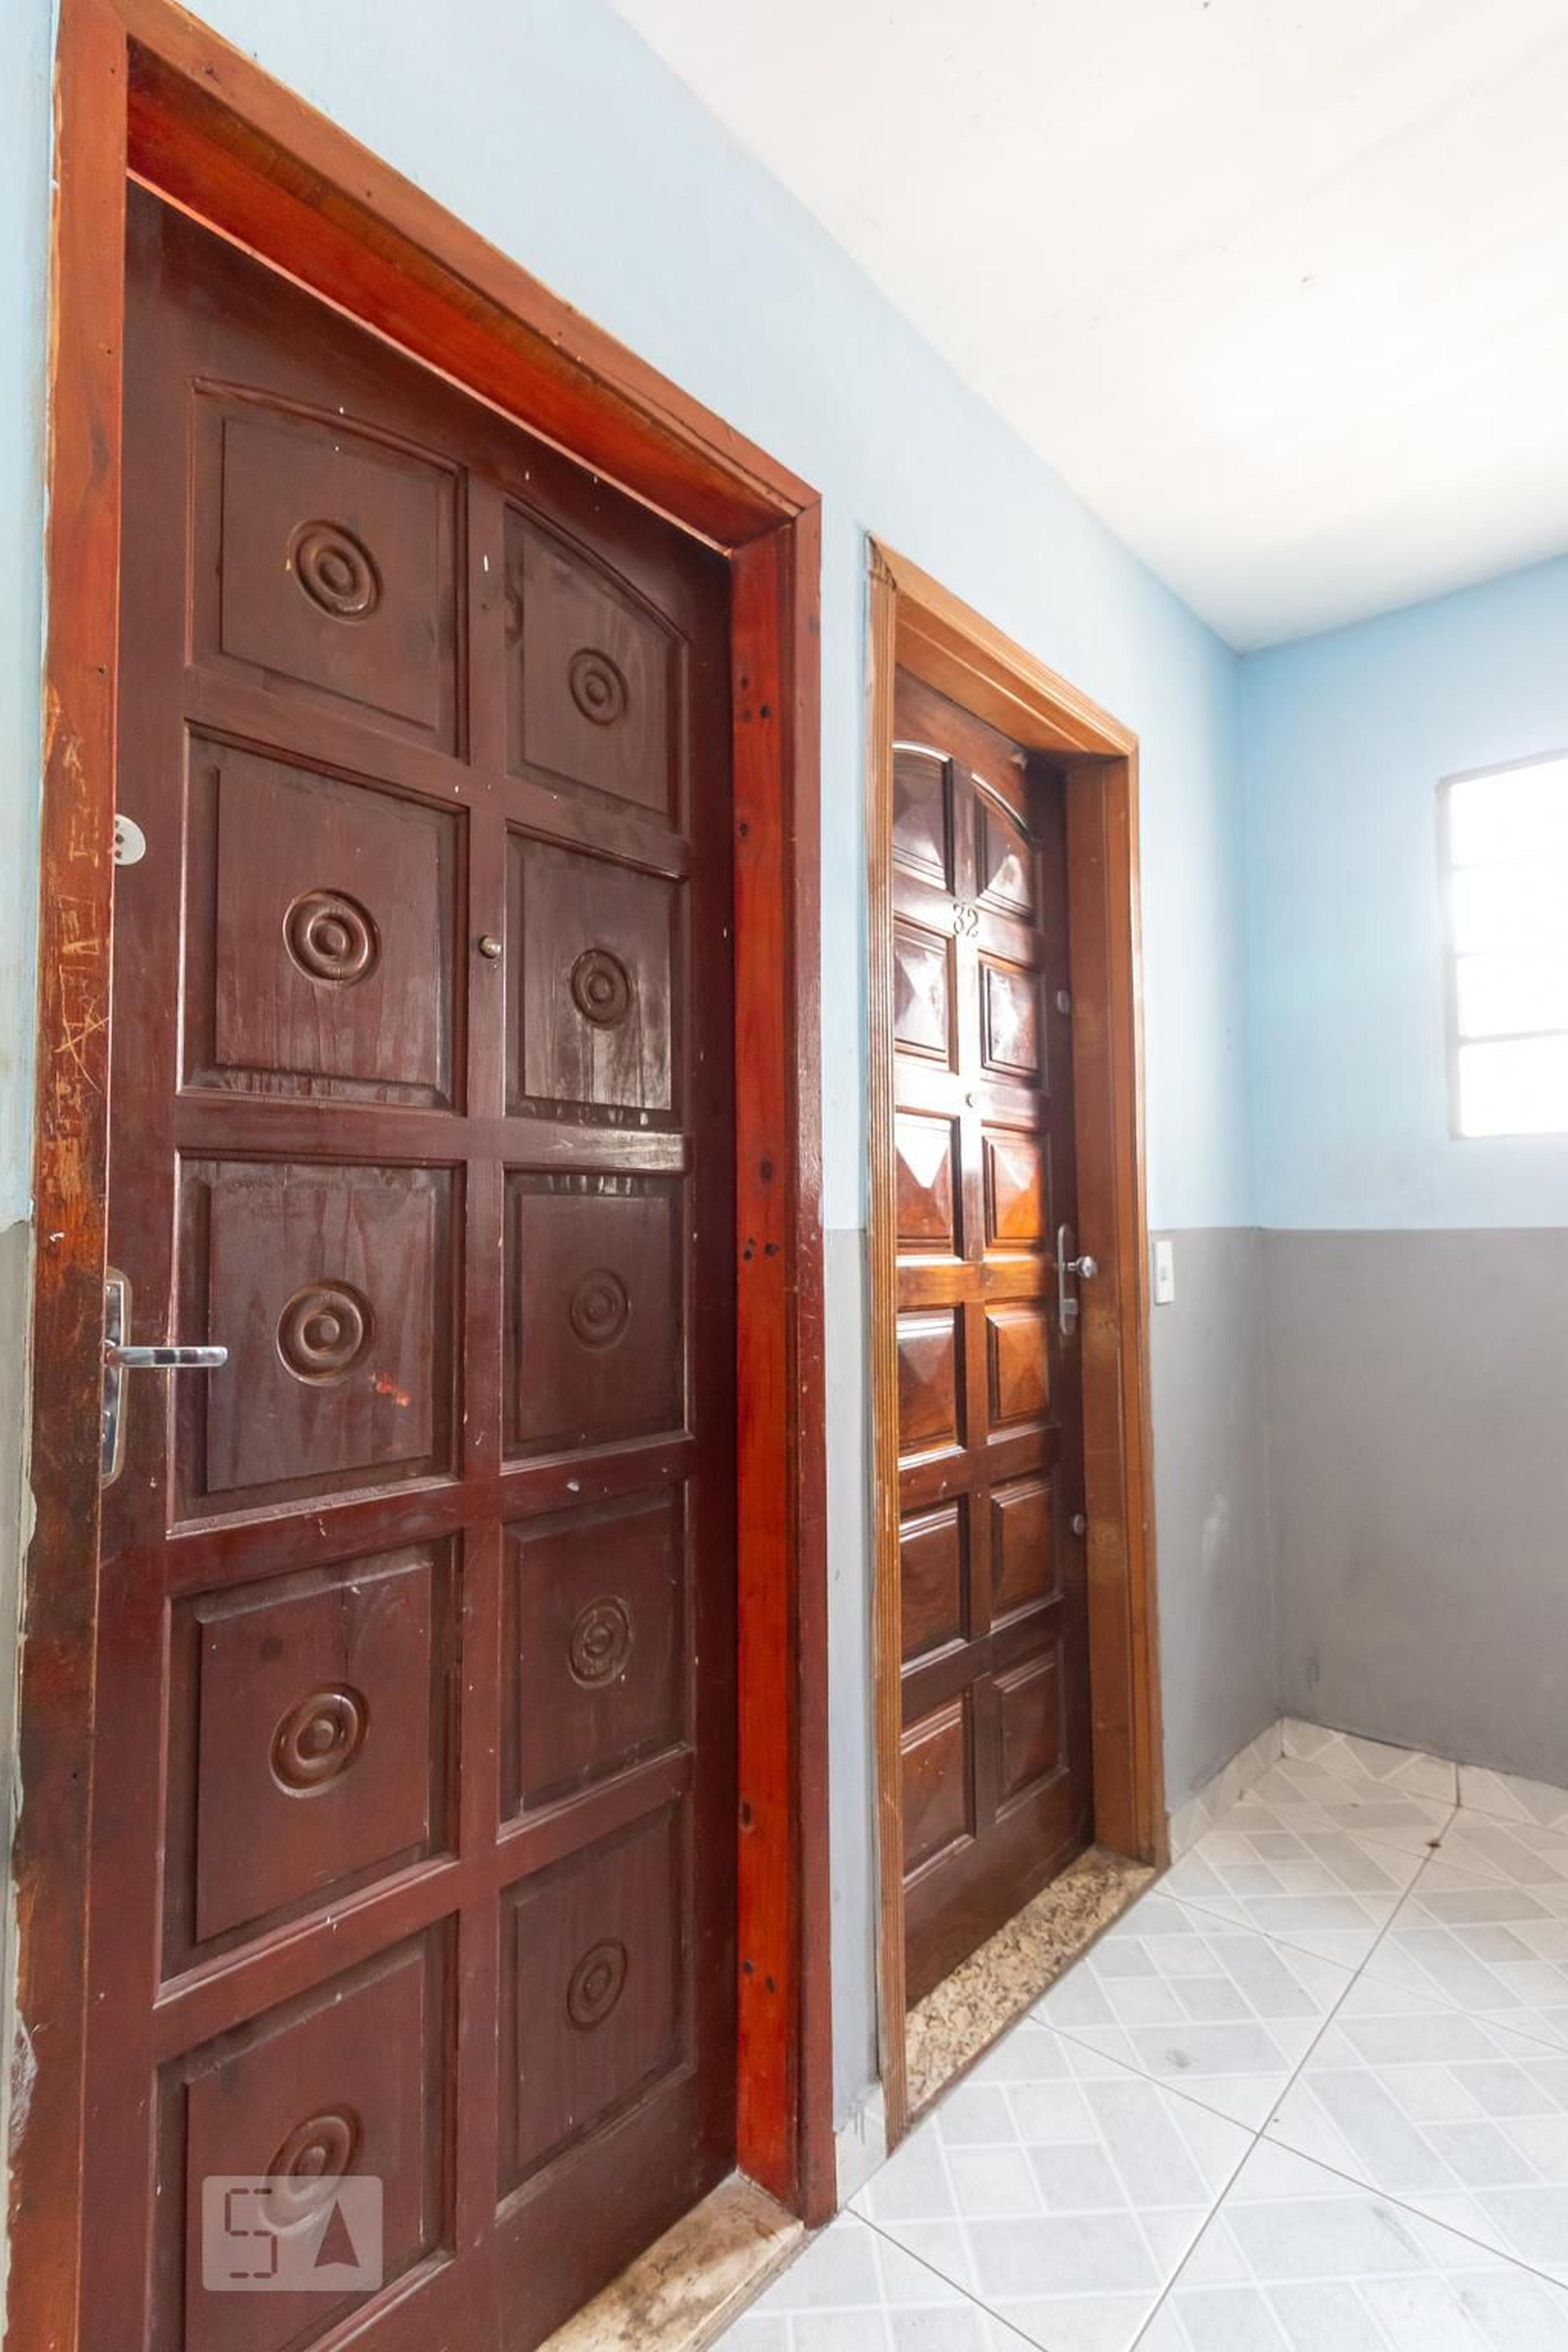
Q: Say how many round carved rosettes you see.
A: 10